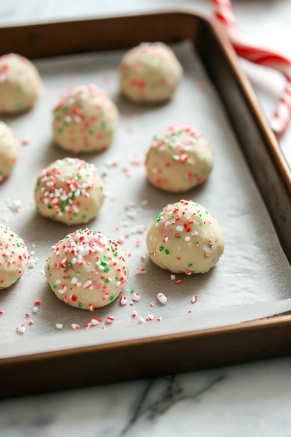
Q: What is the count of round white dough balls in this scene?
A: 9